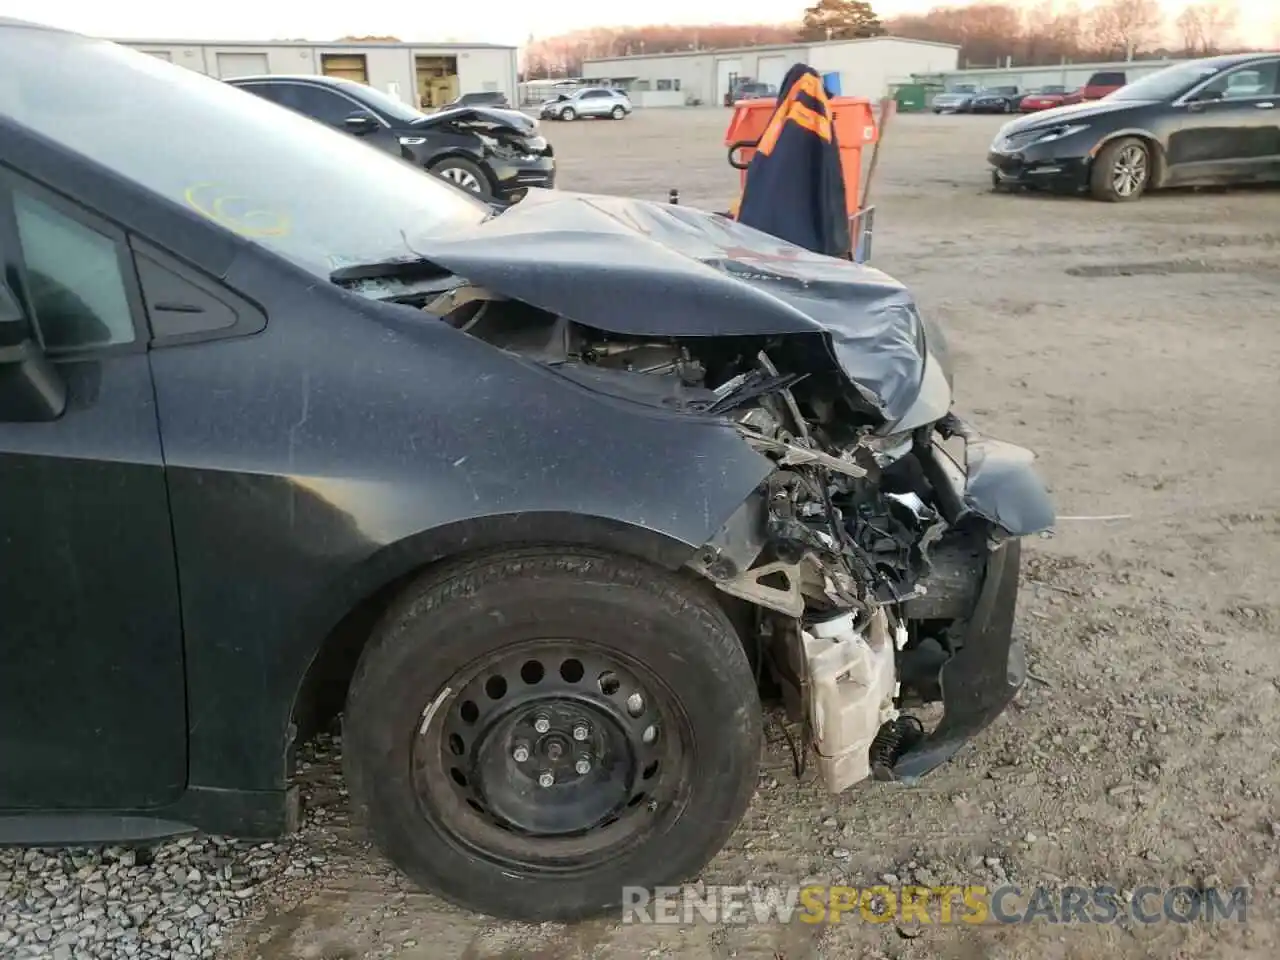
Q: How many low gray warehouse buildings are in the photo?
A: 3